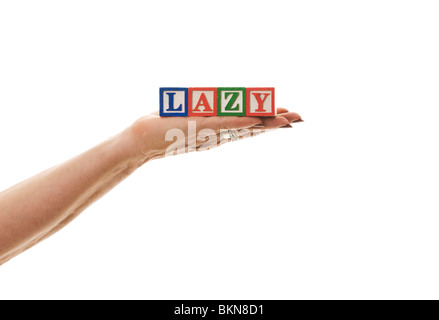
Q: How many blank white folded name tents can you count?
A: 0